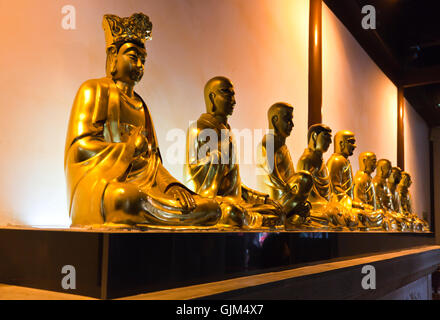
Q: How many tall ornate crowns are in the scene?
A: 1